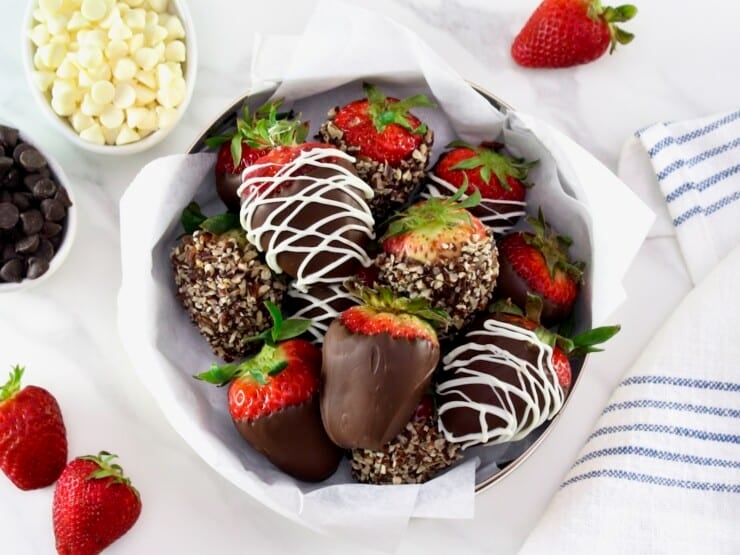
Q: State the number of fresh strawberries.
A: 3